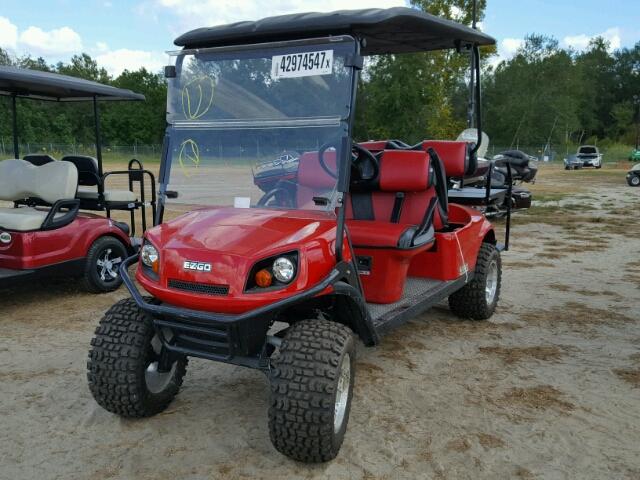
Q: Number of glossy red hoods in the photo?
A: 1